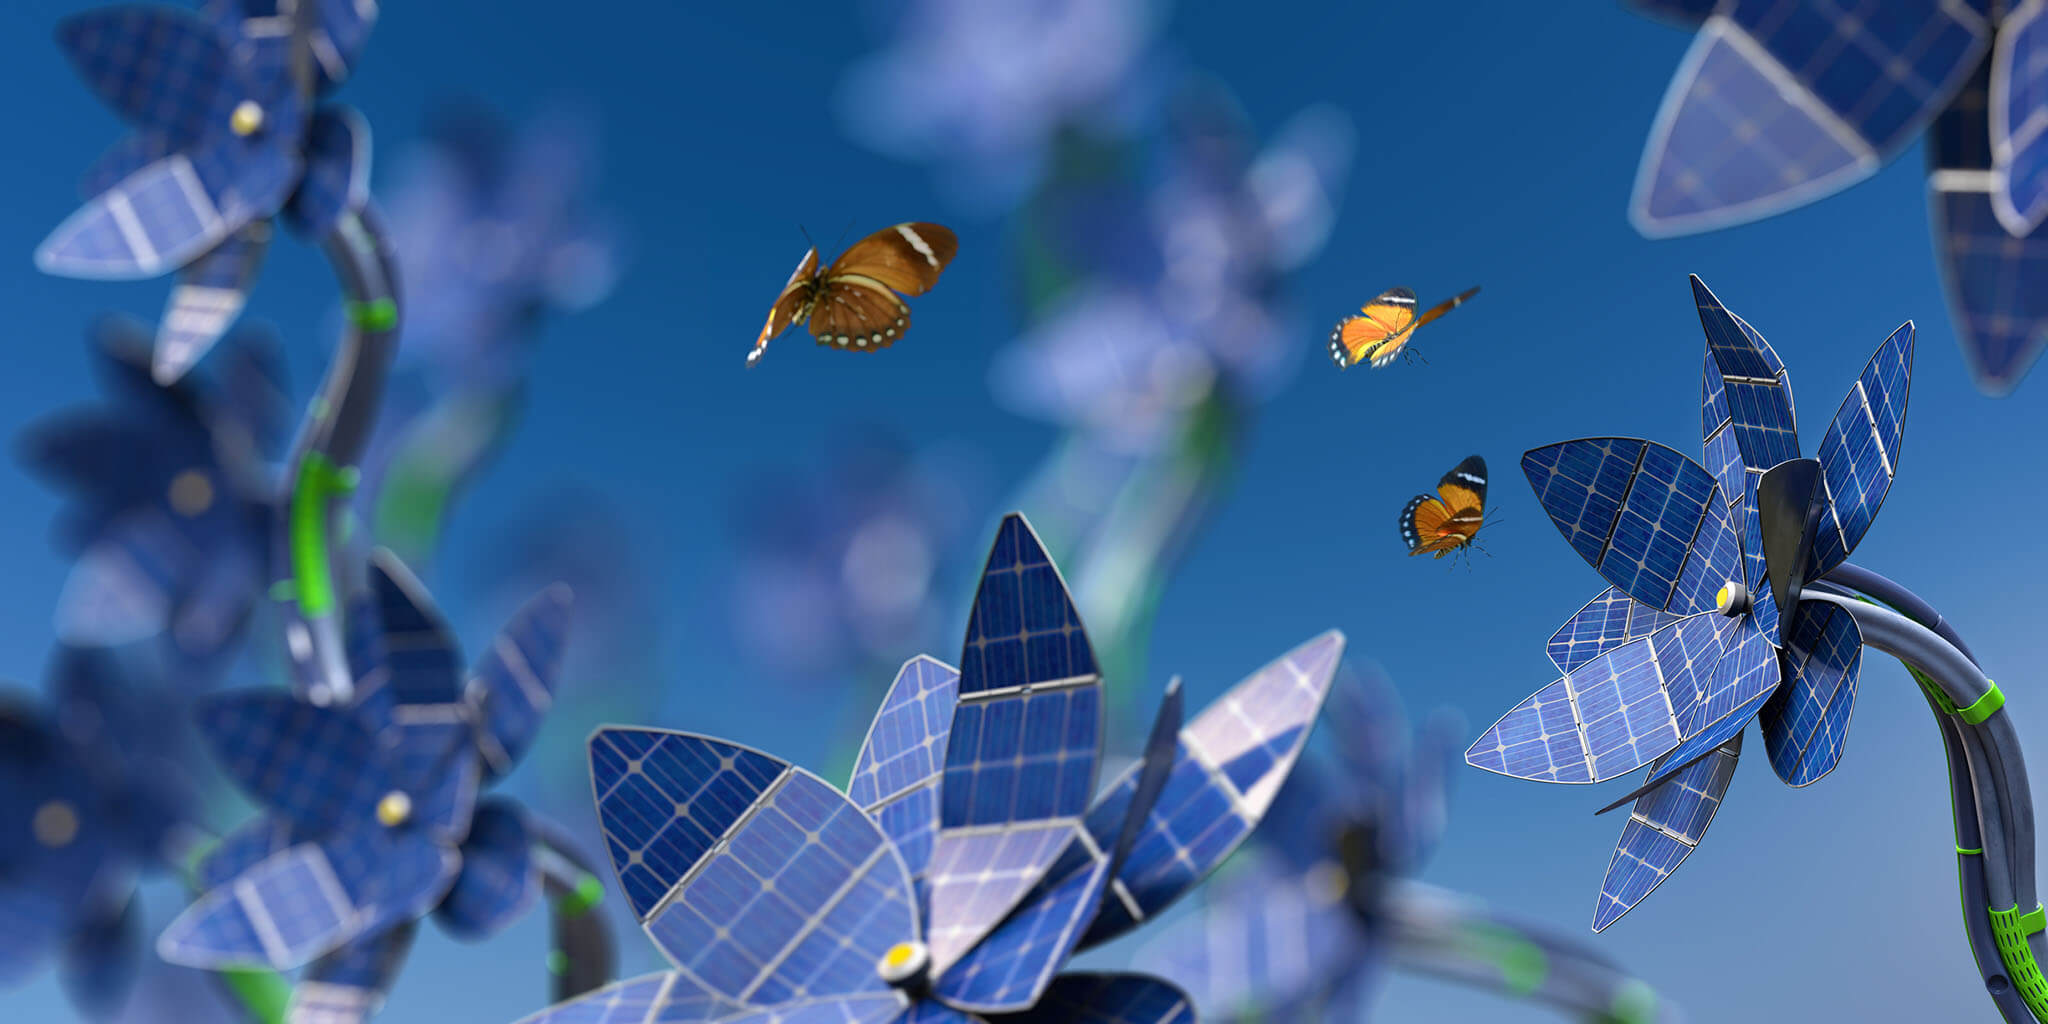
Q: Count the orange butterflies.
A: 3